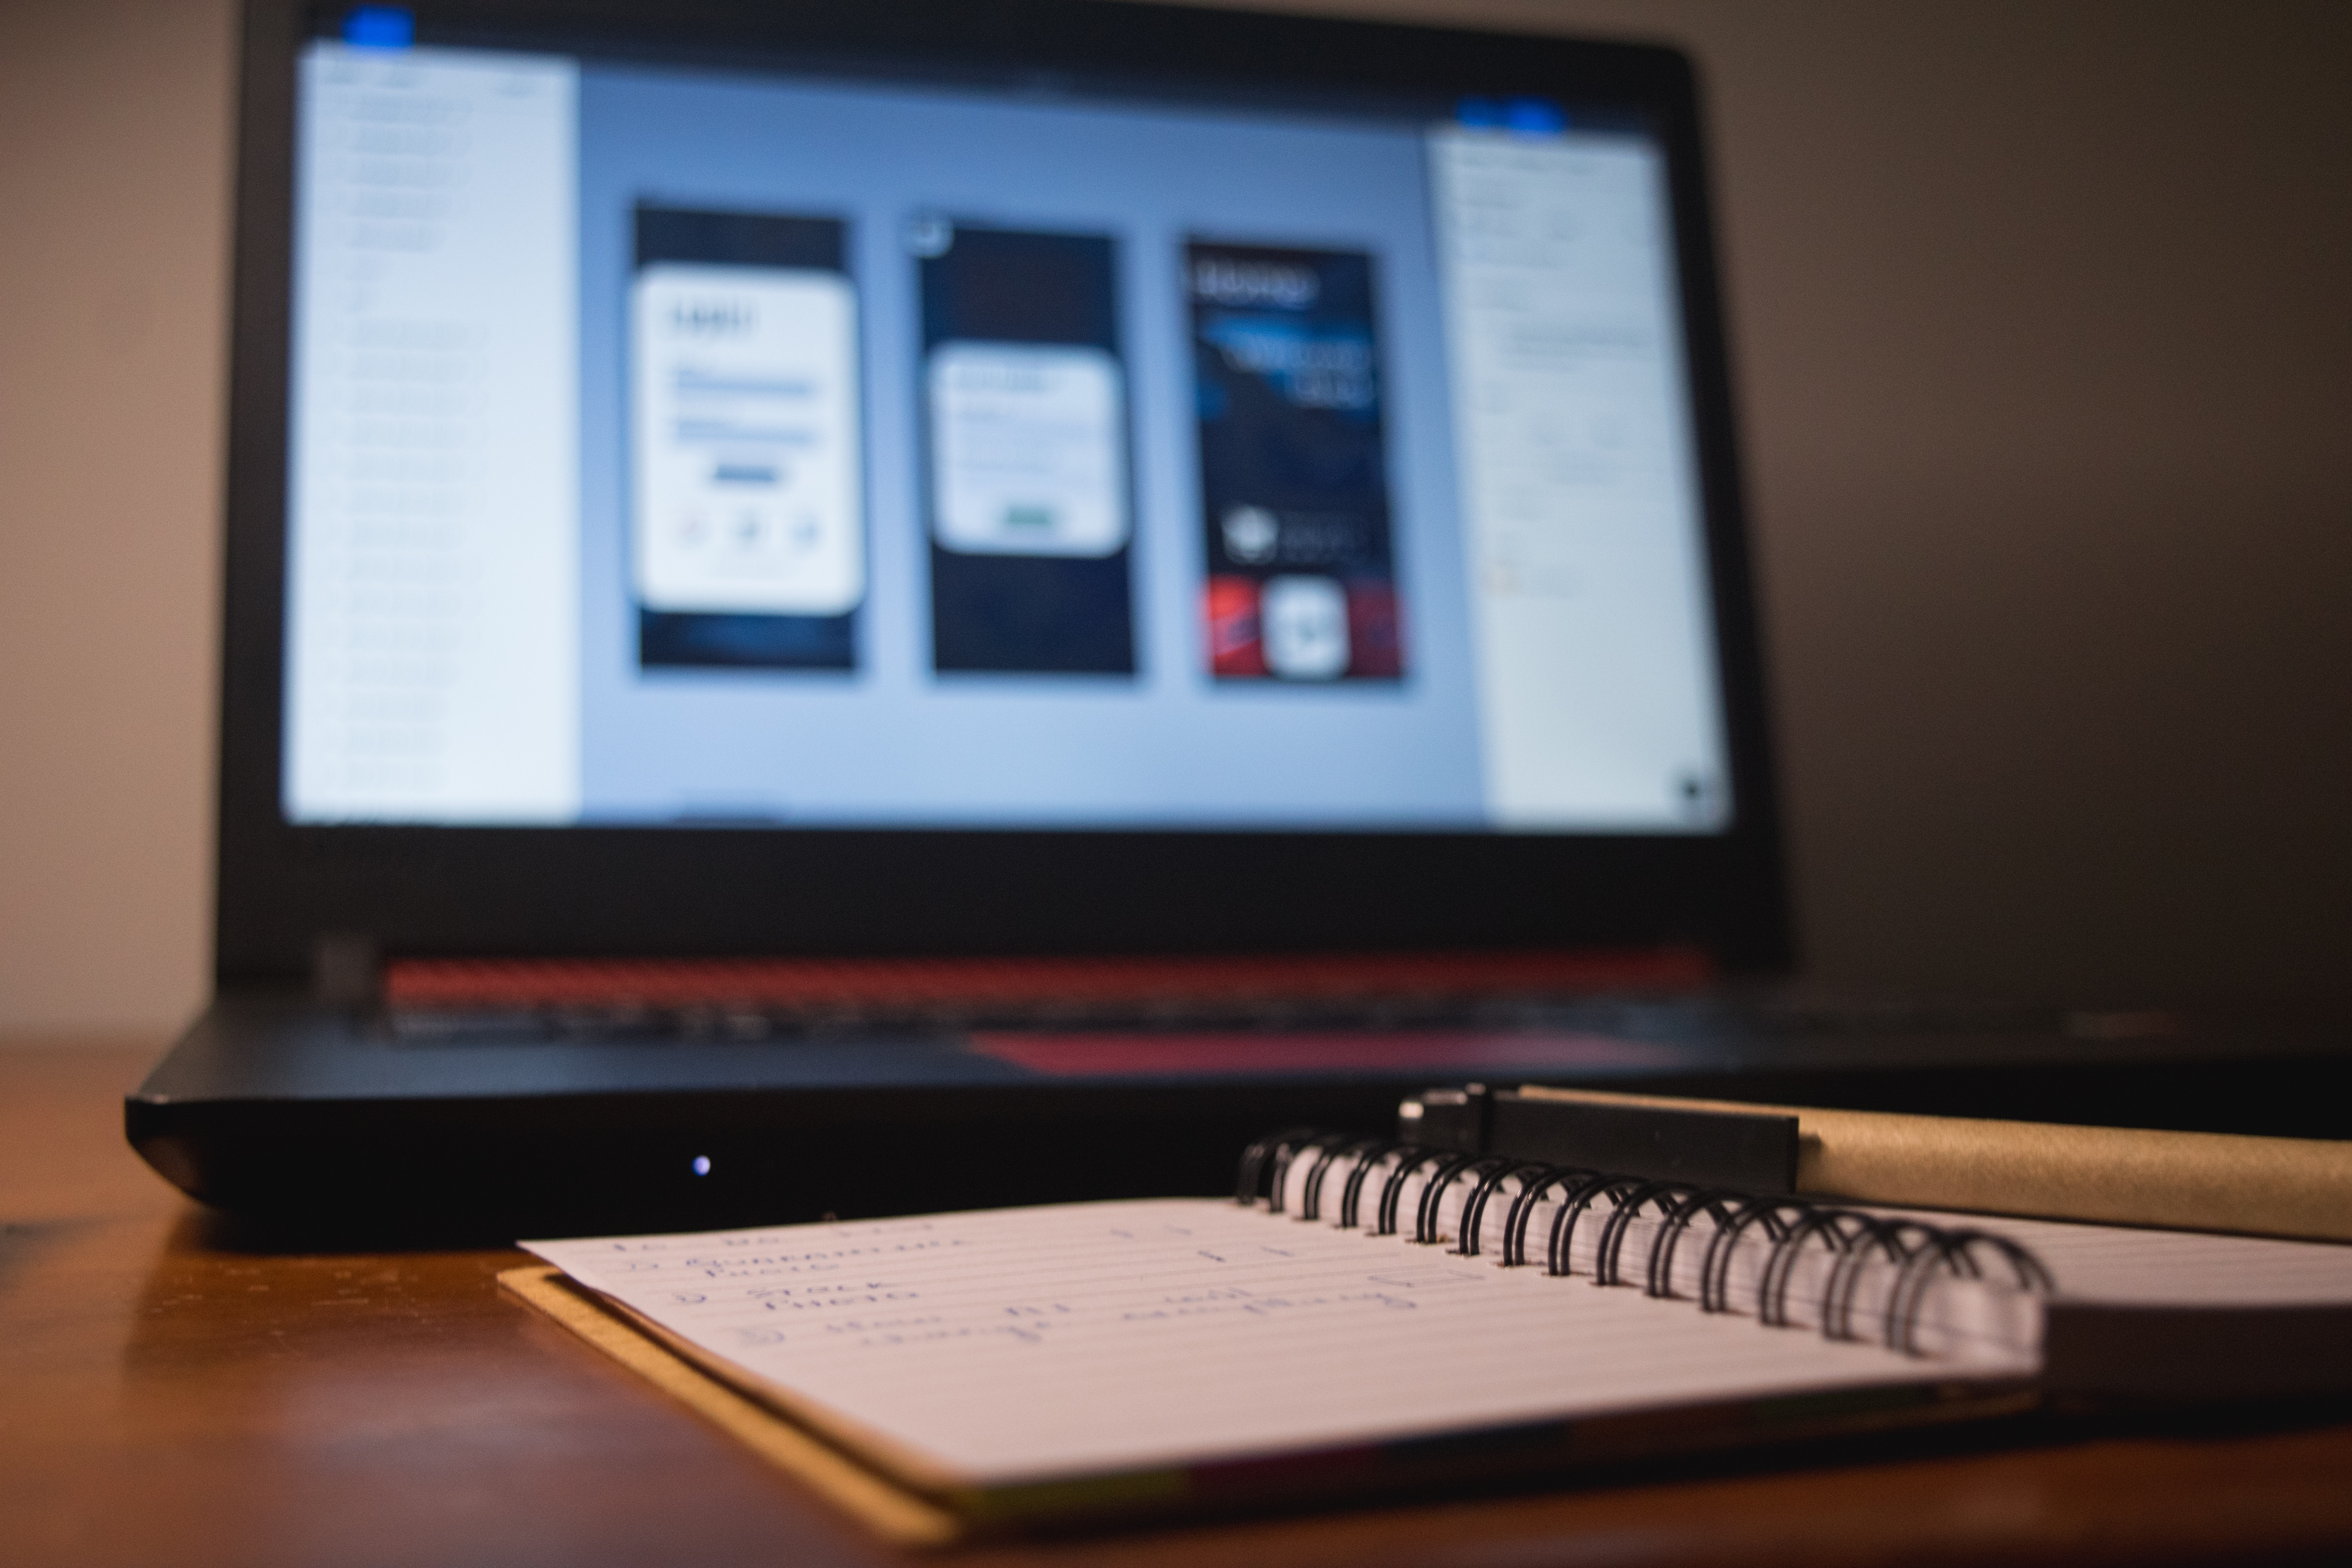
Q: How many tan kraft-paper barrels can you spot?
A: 1